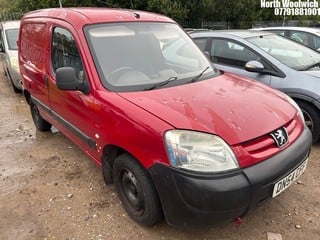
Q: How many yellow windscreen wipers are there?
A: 0